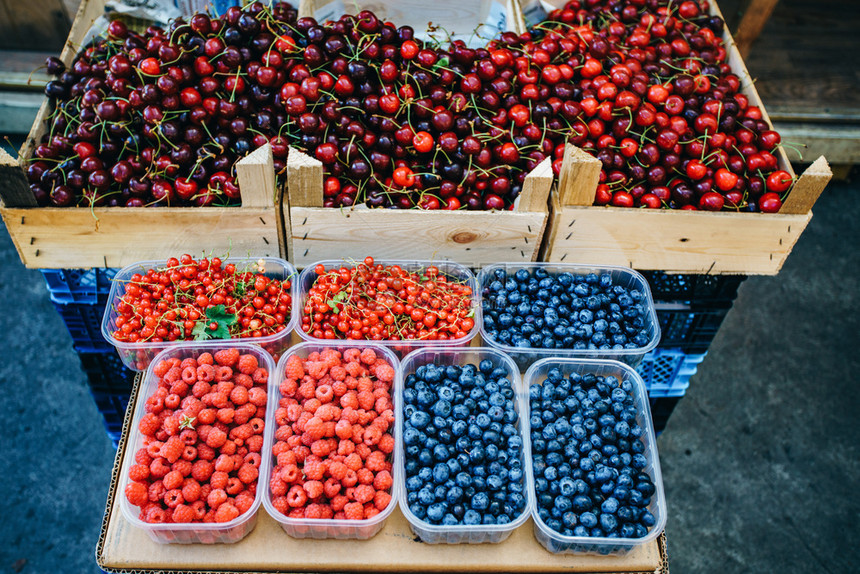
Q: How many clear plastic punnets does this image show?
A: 7